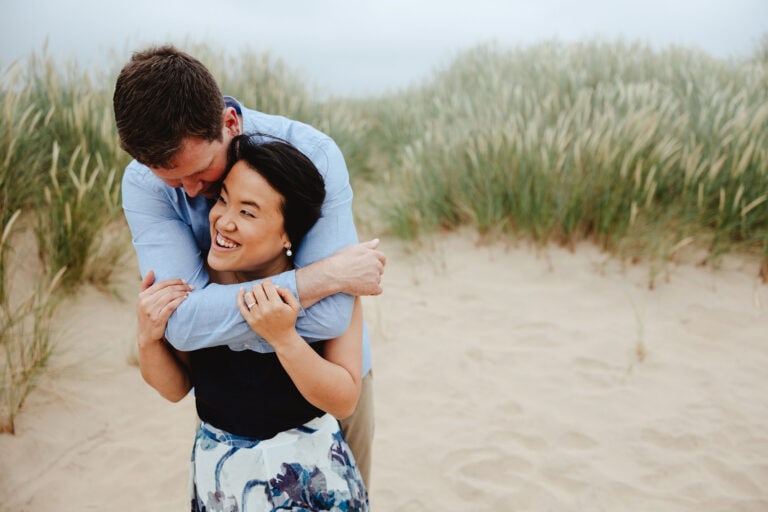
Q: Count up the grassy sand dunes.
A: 2